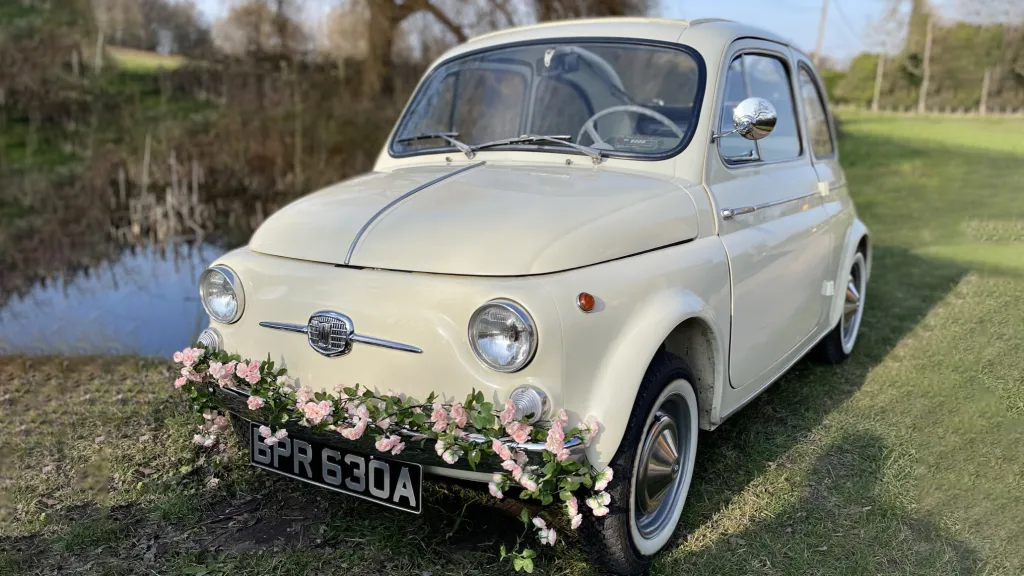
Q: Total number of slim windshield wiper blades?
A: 2